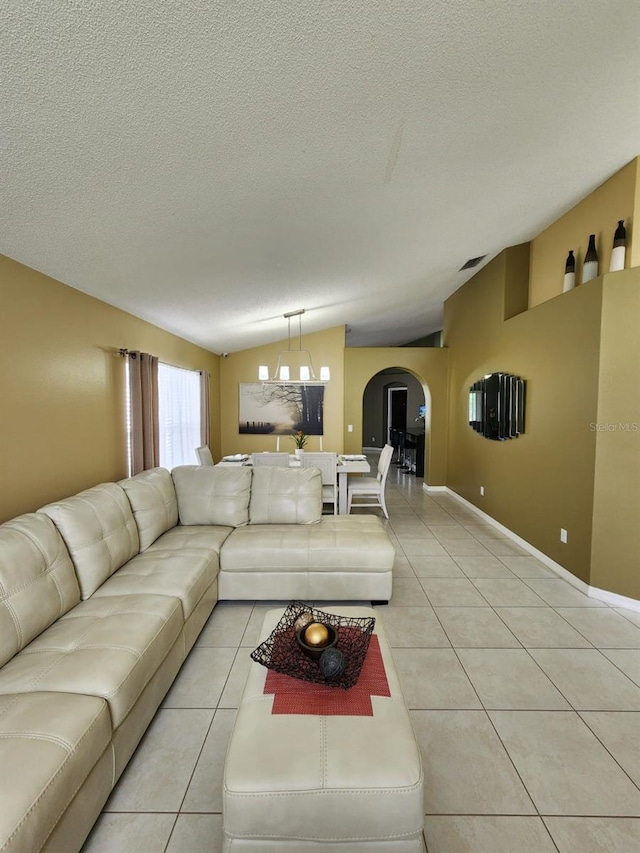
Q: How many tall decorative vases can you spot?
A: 3